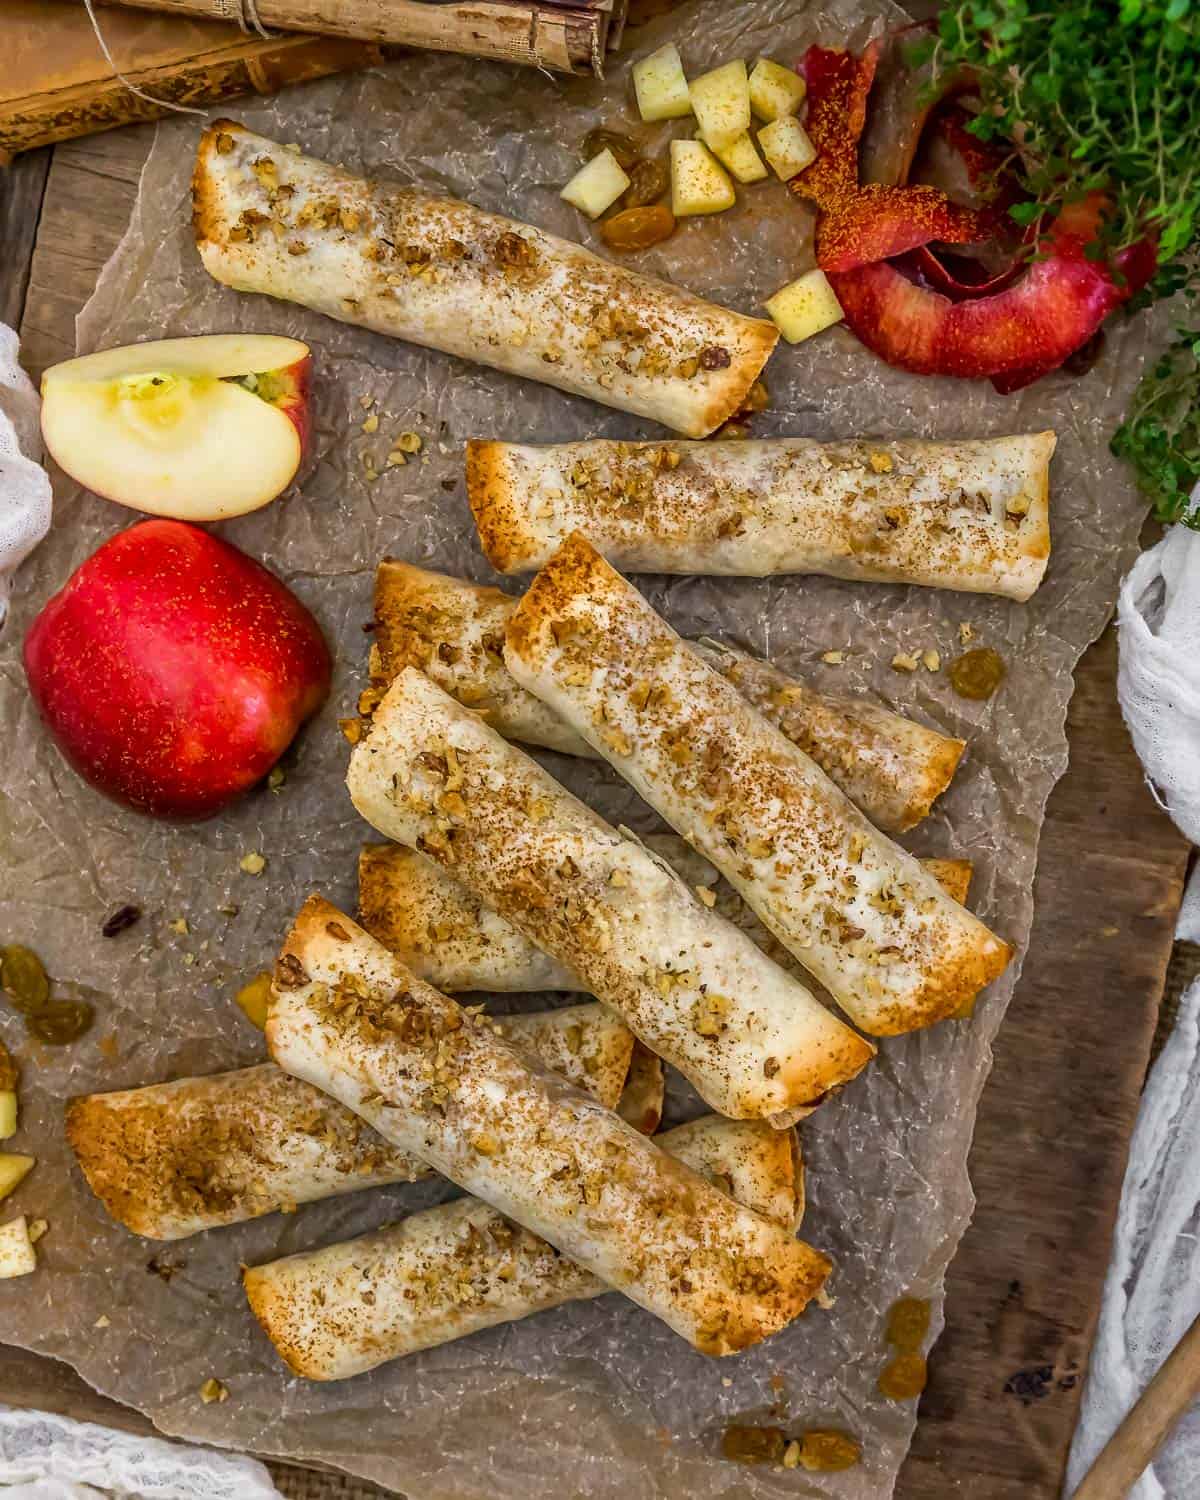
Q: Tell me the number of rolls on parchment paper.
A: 9